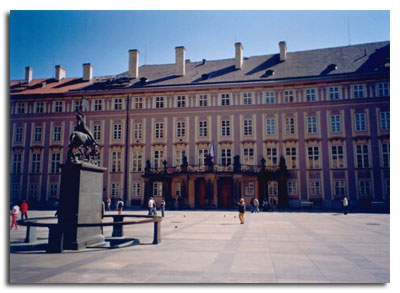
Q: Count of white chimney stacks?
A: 7